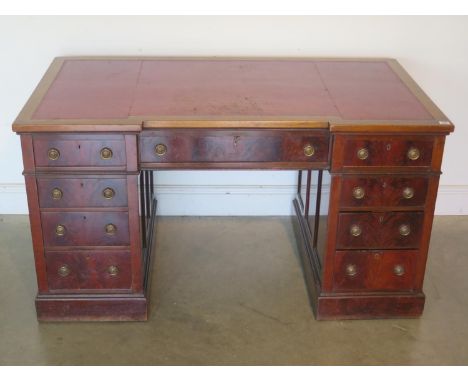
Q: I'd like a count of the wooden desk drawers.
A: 9